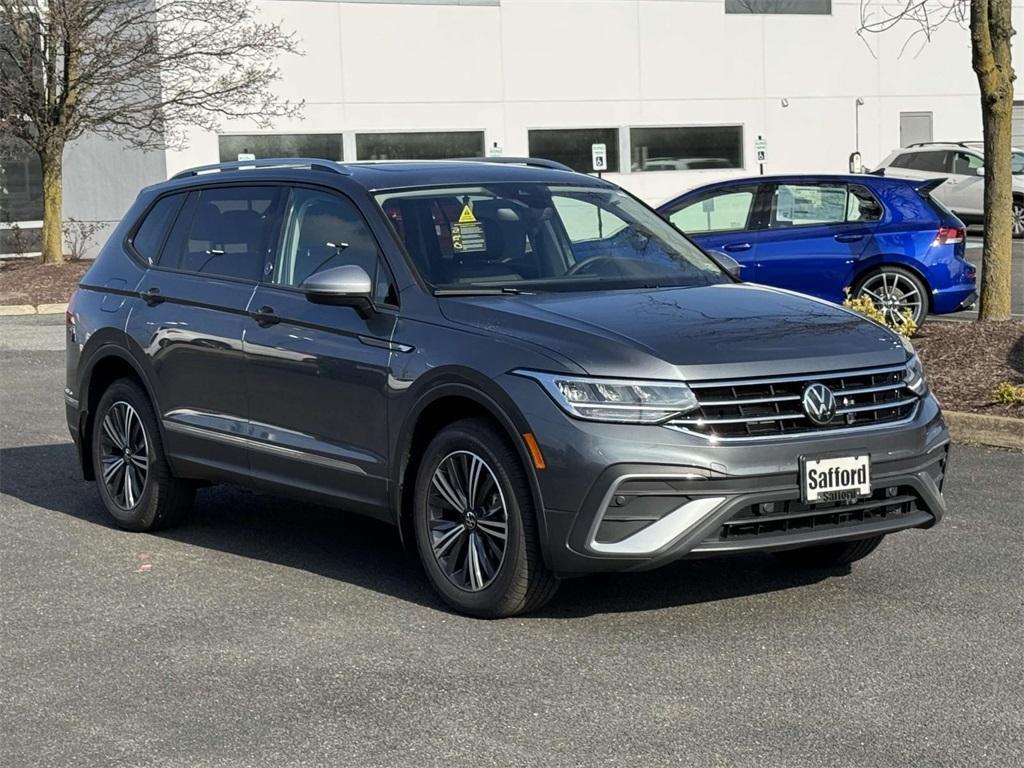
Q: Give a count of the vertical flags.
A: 0